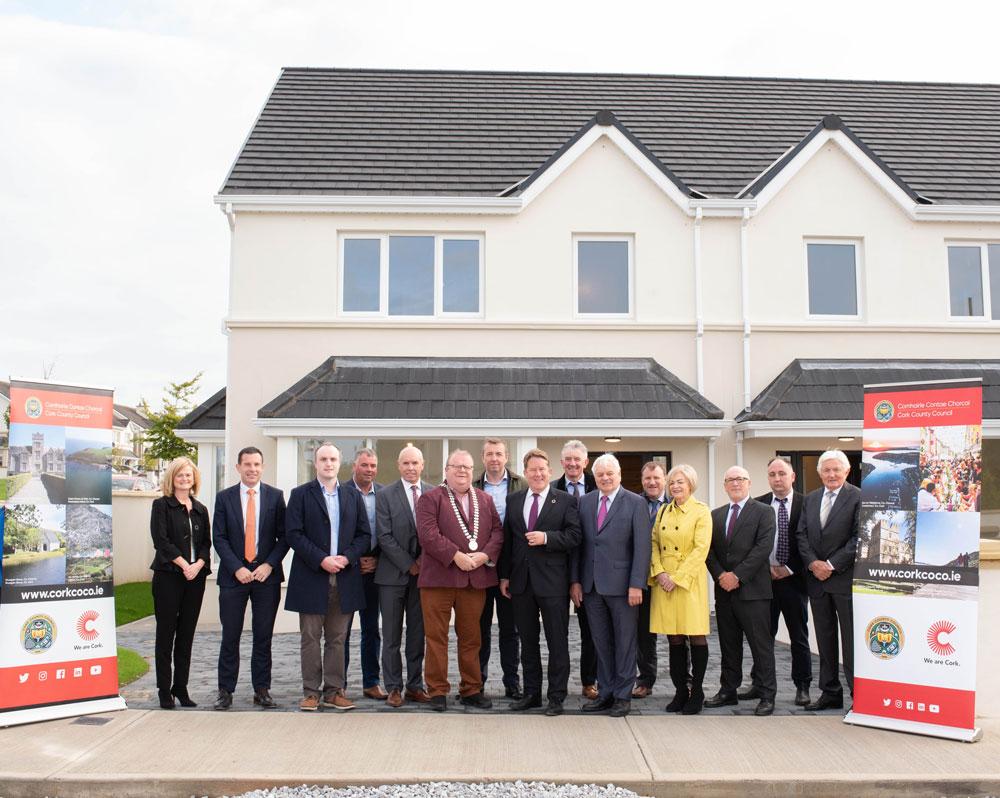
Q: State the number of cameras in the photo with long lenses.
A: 0